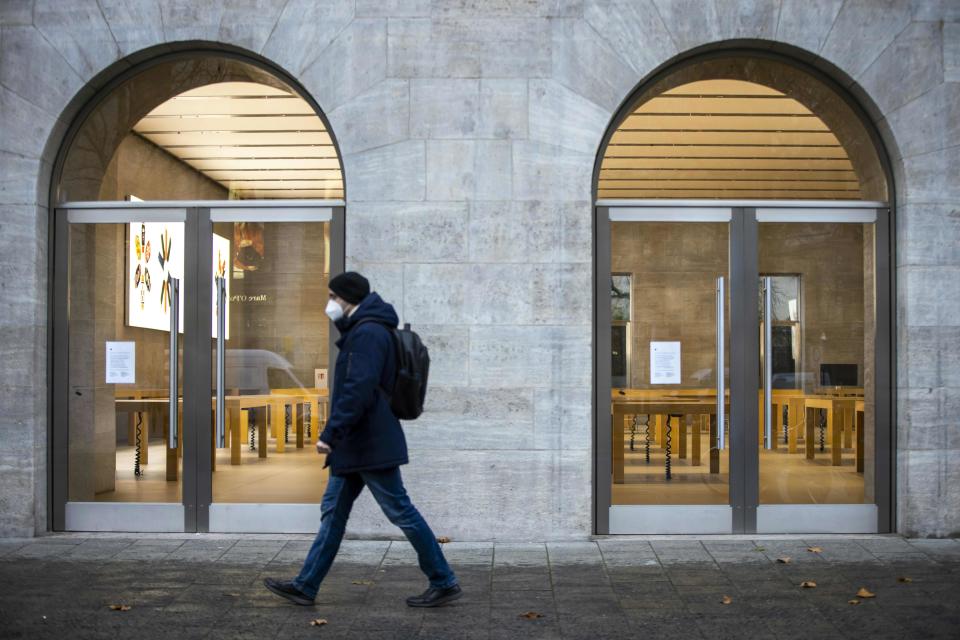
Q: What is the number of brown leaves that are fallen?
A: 11